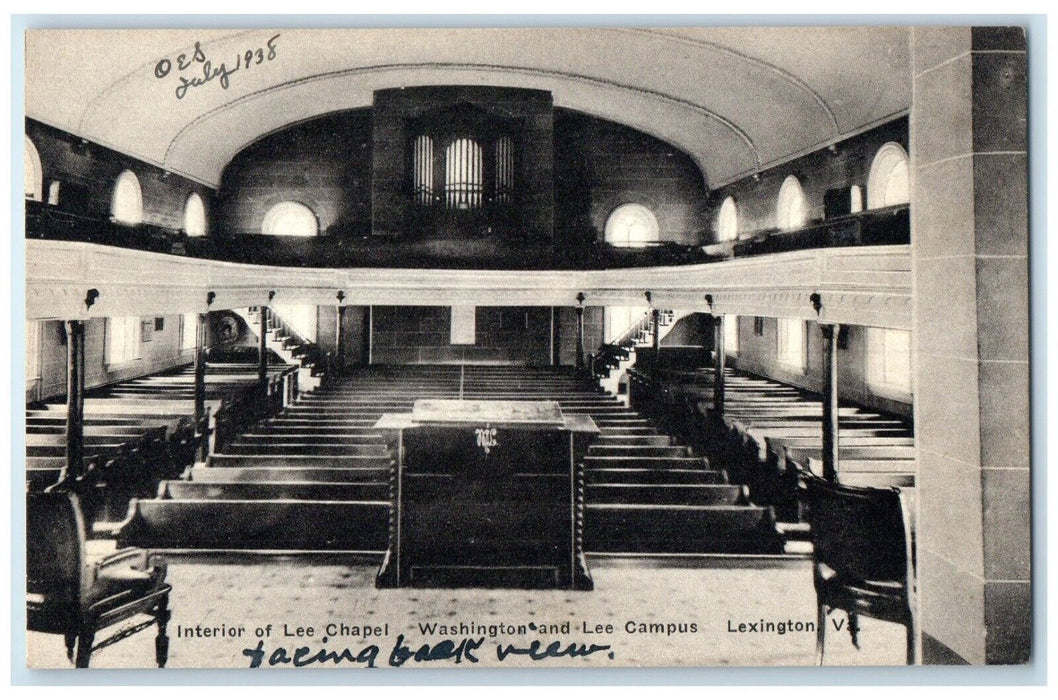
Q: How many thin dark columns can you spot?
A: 8